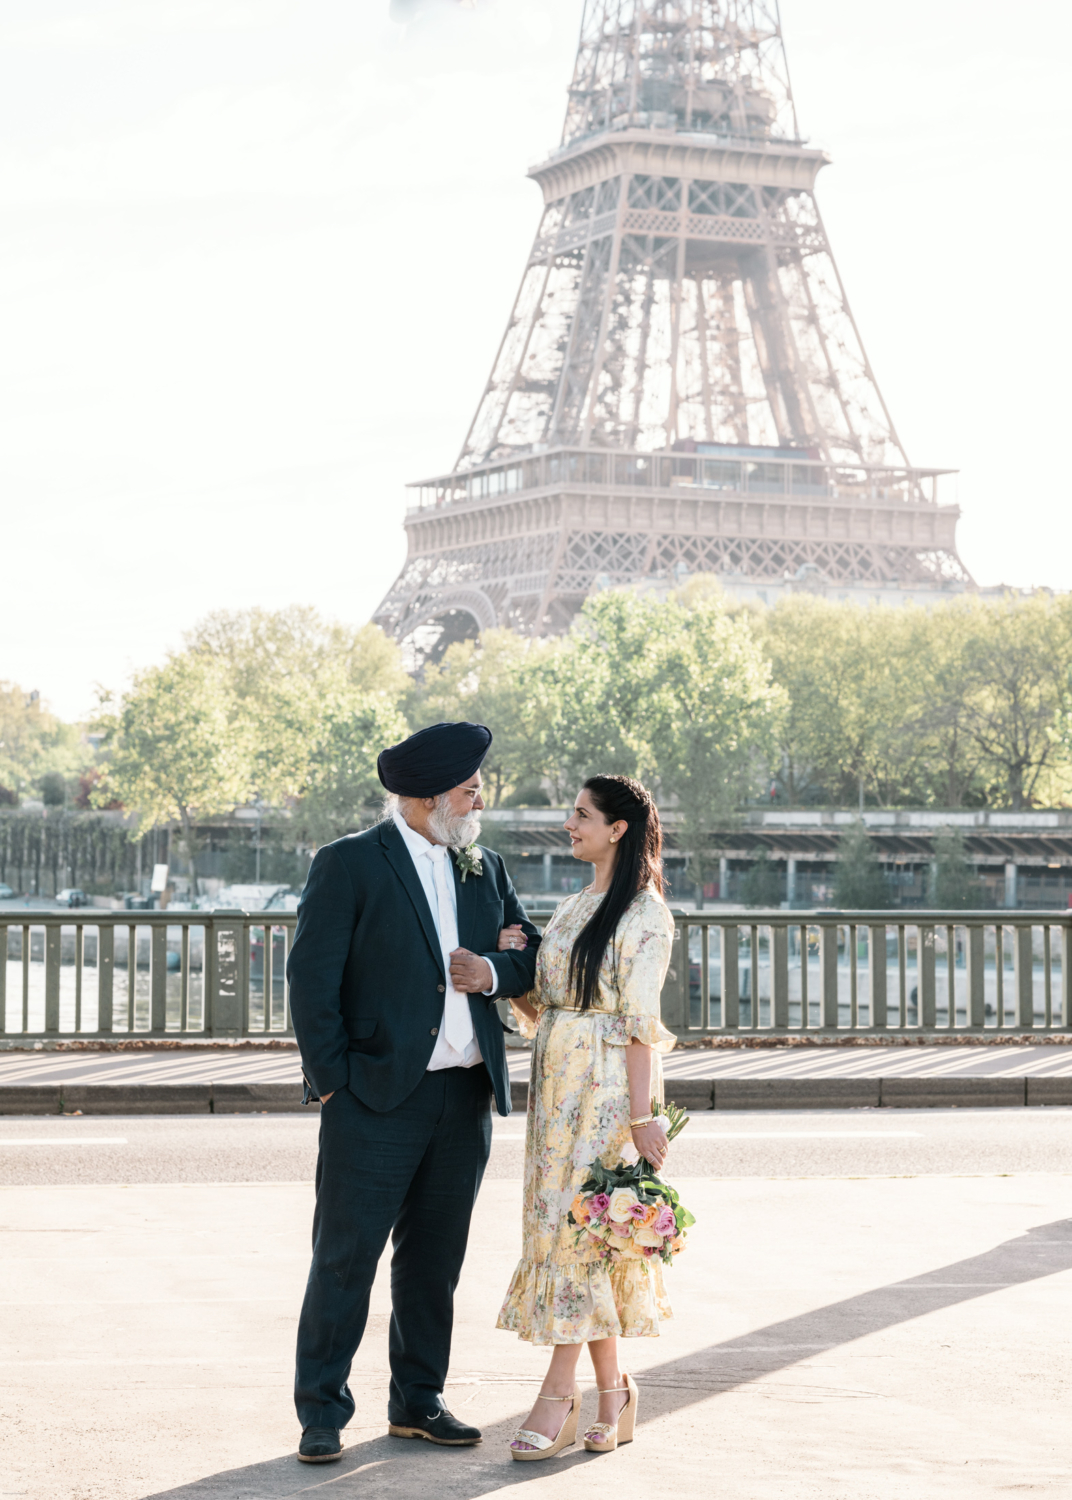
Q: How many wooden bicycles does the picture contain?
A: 0